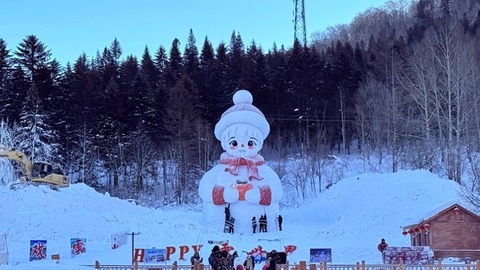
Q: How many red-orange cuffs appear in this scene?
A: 2